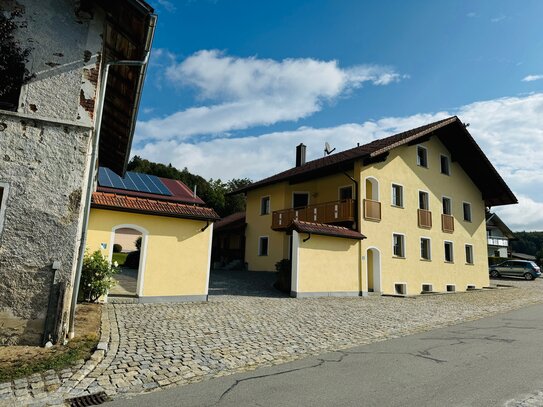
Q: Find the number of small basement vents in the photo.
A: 4